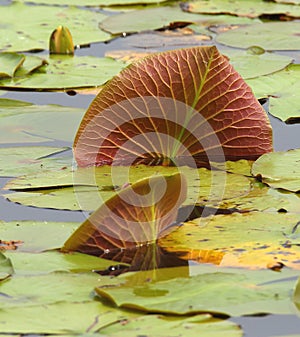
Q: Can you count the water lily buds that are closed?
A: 1